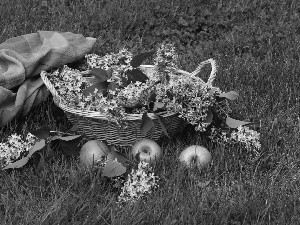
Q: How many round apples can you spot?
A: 3